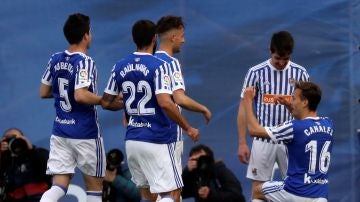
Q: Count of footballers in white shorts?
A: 5